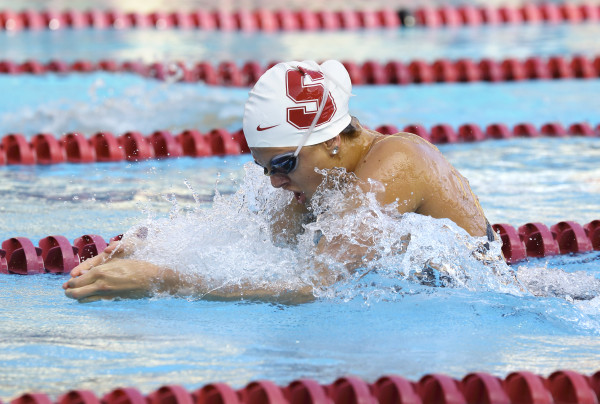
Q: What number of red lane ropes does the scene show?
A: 5